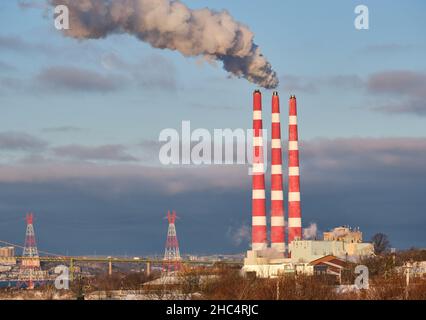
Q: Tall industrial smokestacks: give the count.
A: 3